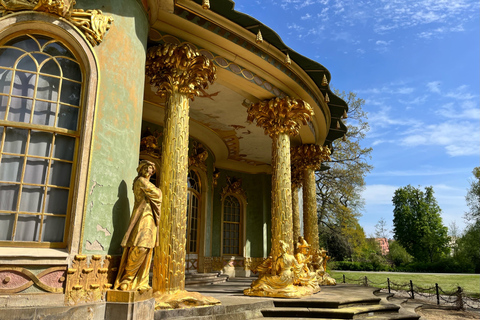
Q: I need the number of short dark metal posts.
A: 6